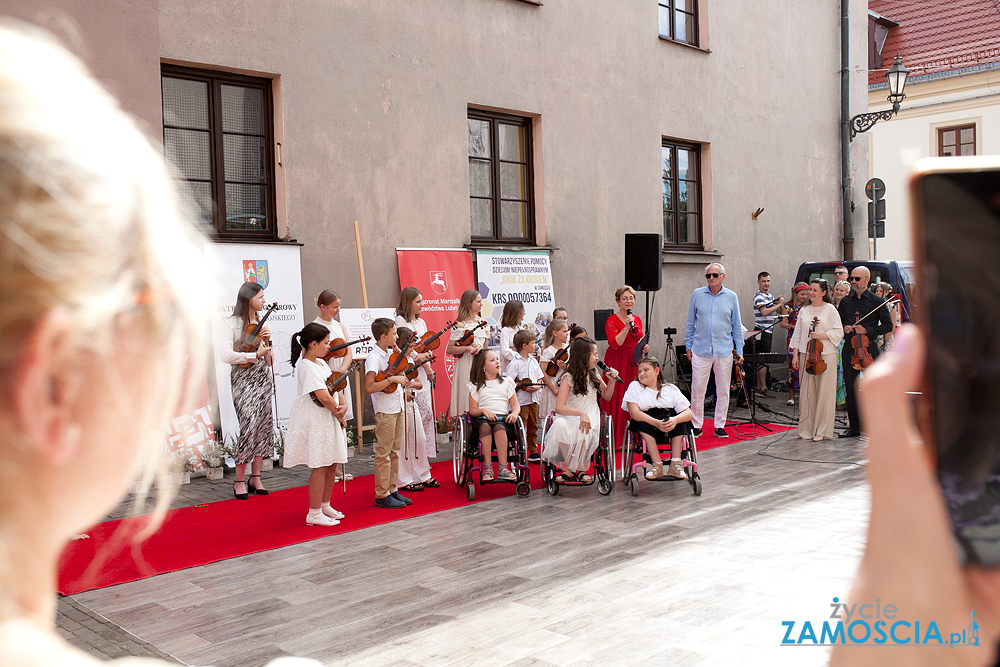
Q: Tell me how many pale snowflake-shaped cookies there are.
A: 0